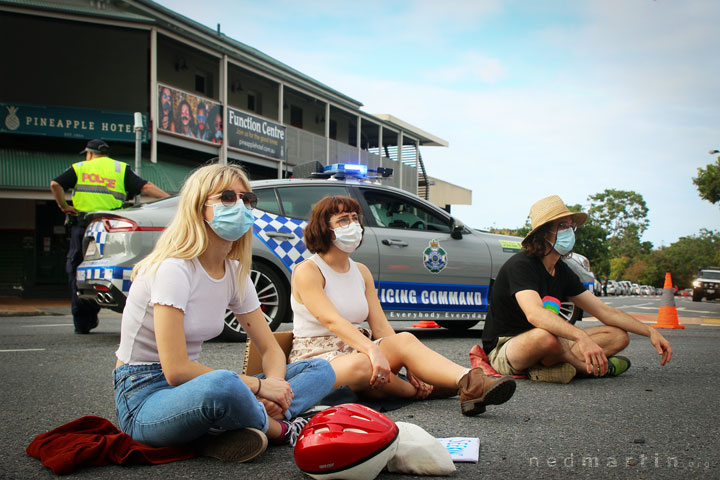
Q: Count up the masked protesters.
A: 3